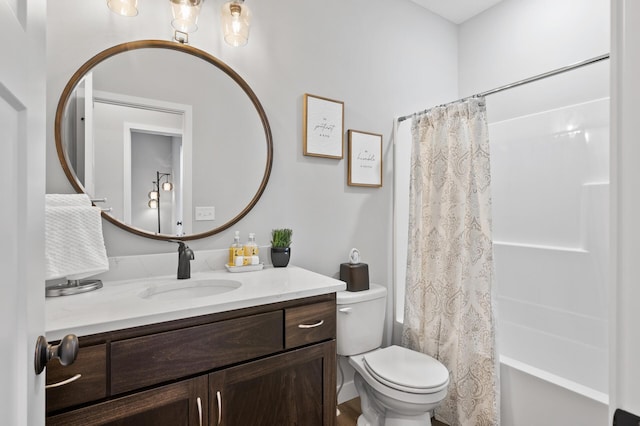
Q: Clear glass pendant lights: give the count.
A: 3